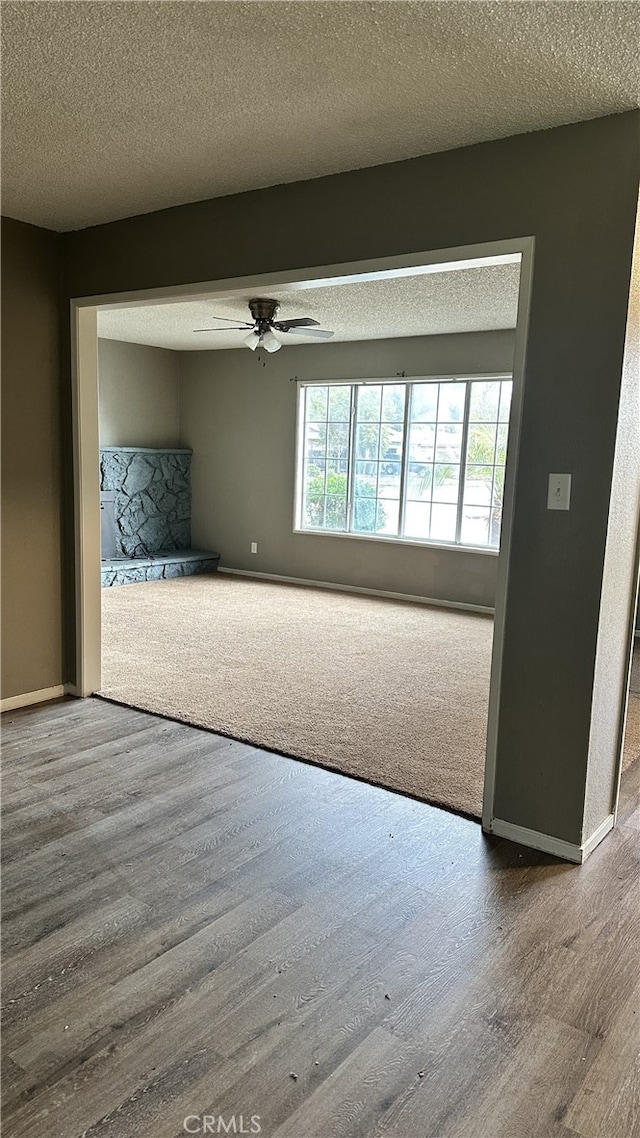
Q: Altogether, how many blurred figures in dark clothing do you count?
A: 0